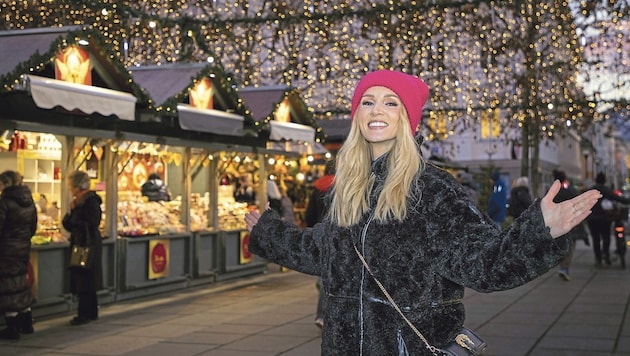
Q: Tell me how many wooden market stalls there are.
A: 3